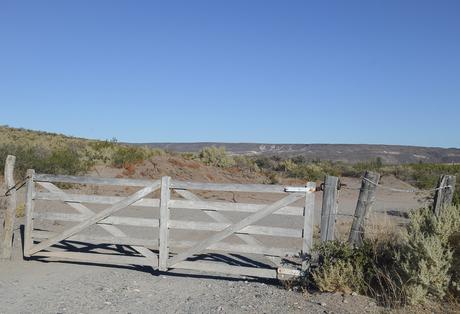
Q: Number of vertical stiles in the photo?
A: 3